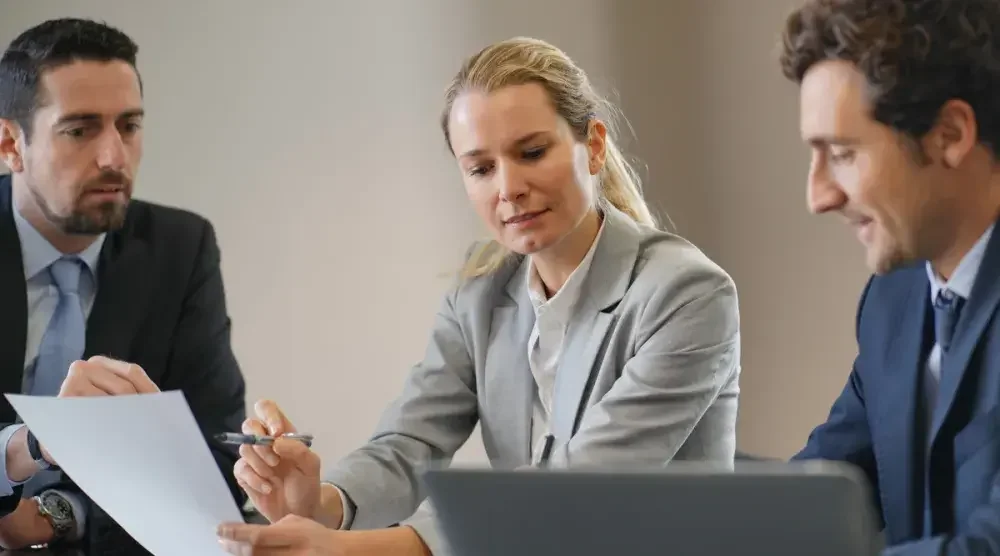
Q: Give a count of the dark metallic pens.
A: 1